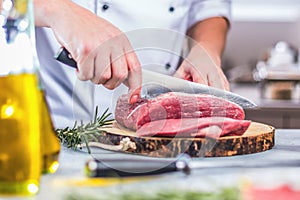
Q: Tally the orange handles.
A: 0